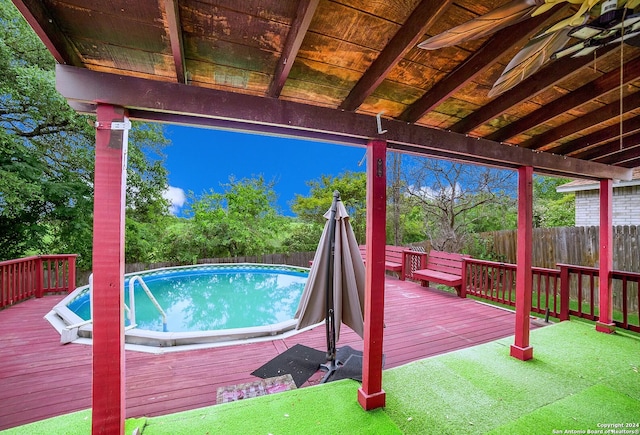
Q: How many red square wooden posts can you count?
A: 4